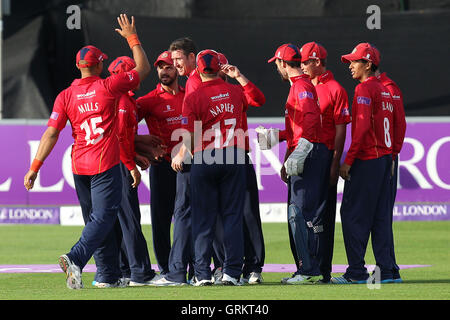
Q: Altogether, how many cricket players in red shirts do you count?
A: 10